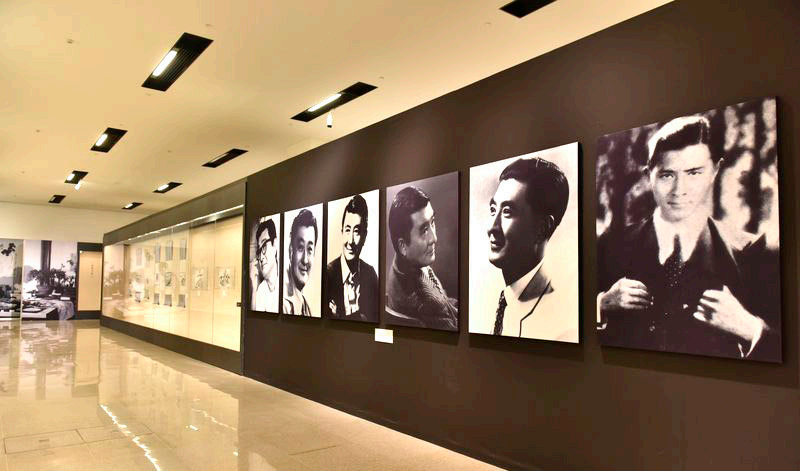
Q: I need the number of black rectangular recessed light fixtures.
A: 9